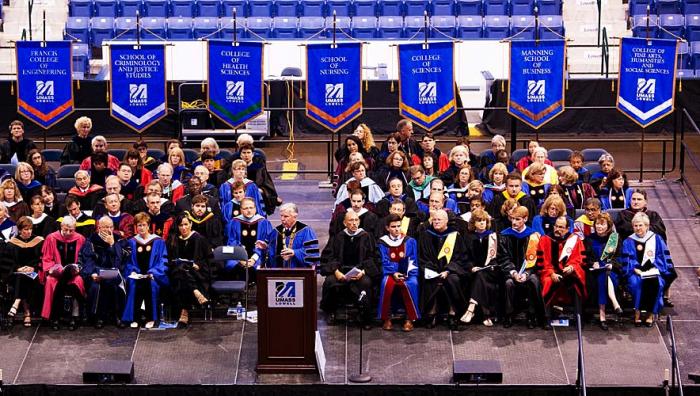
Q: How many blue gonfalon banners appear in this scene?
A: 7